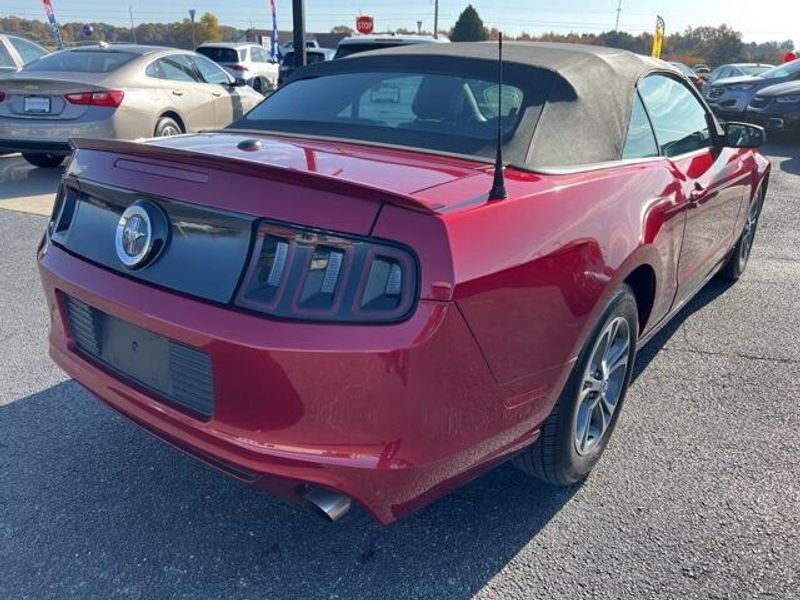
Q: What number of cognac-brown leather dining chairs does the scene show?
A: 0